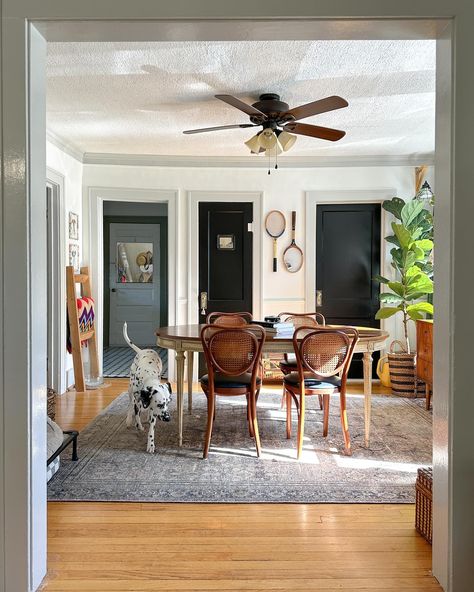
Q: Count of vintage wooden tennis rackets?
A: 2